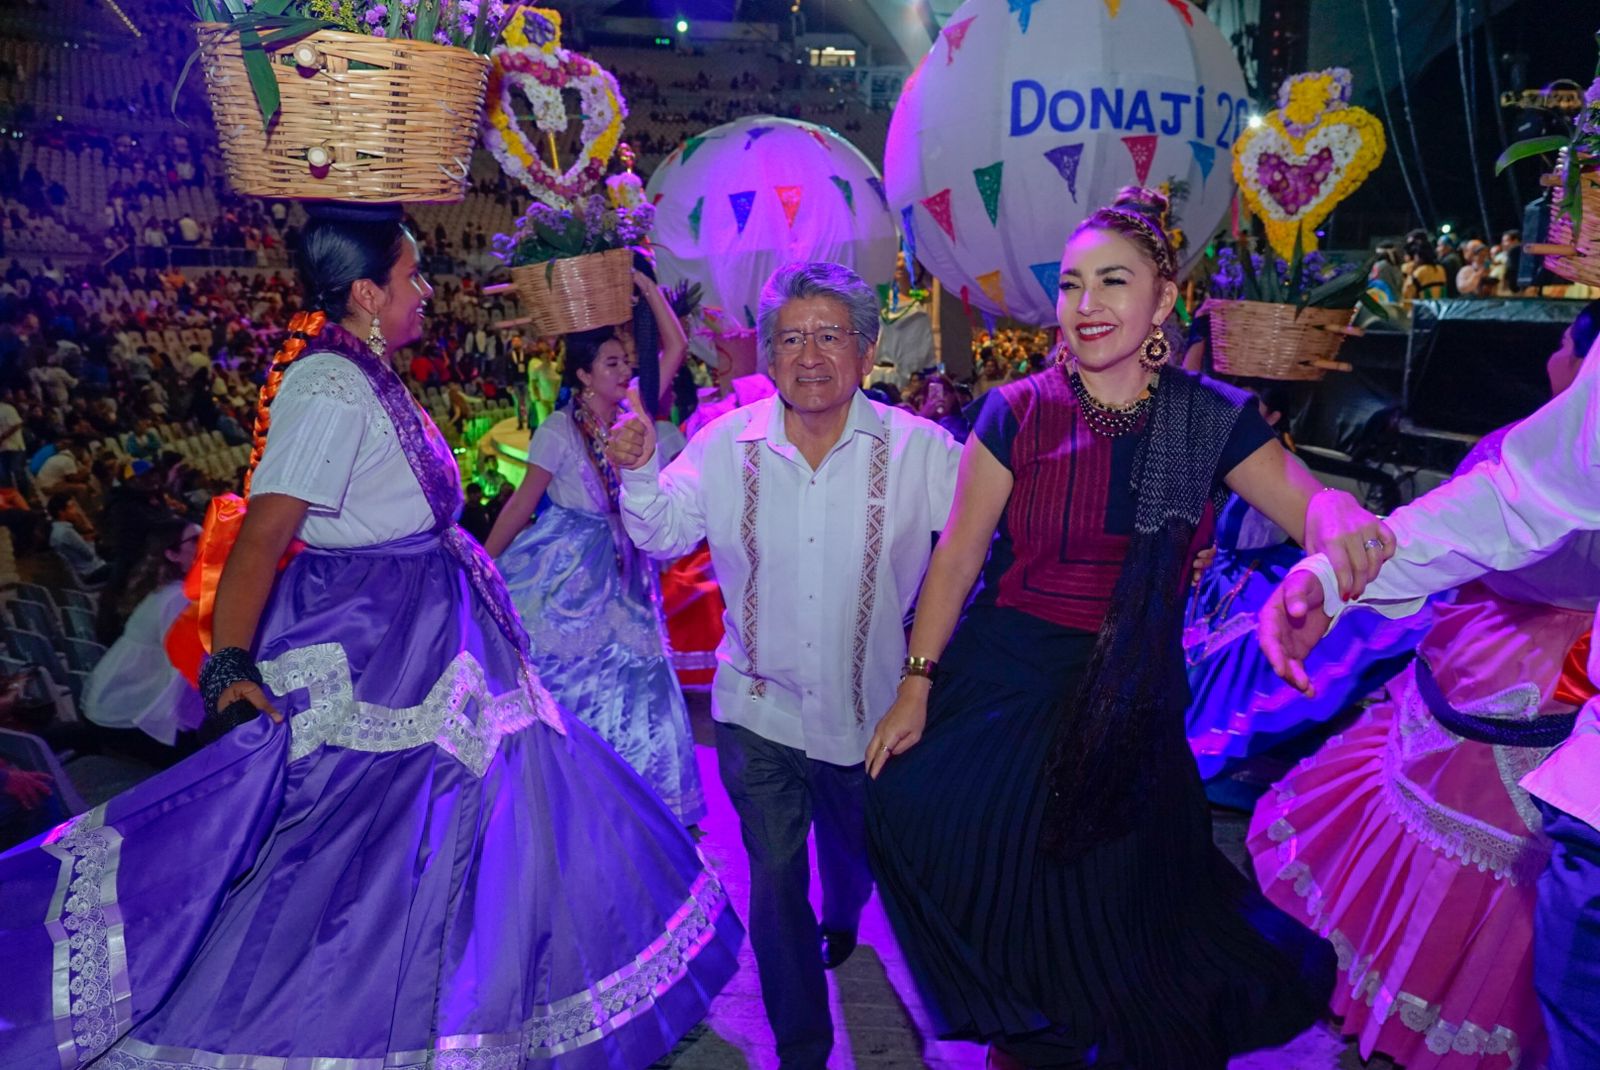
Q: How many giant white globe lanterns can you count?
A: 2